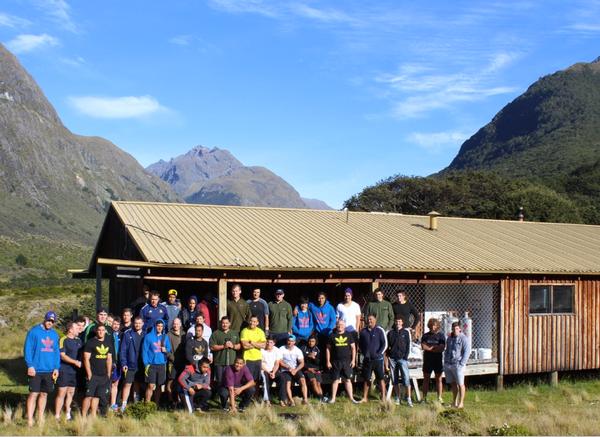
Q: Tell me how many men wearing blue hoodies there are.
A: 4